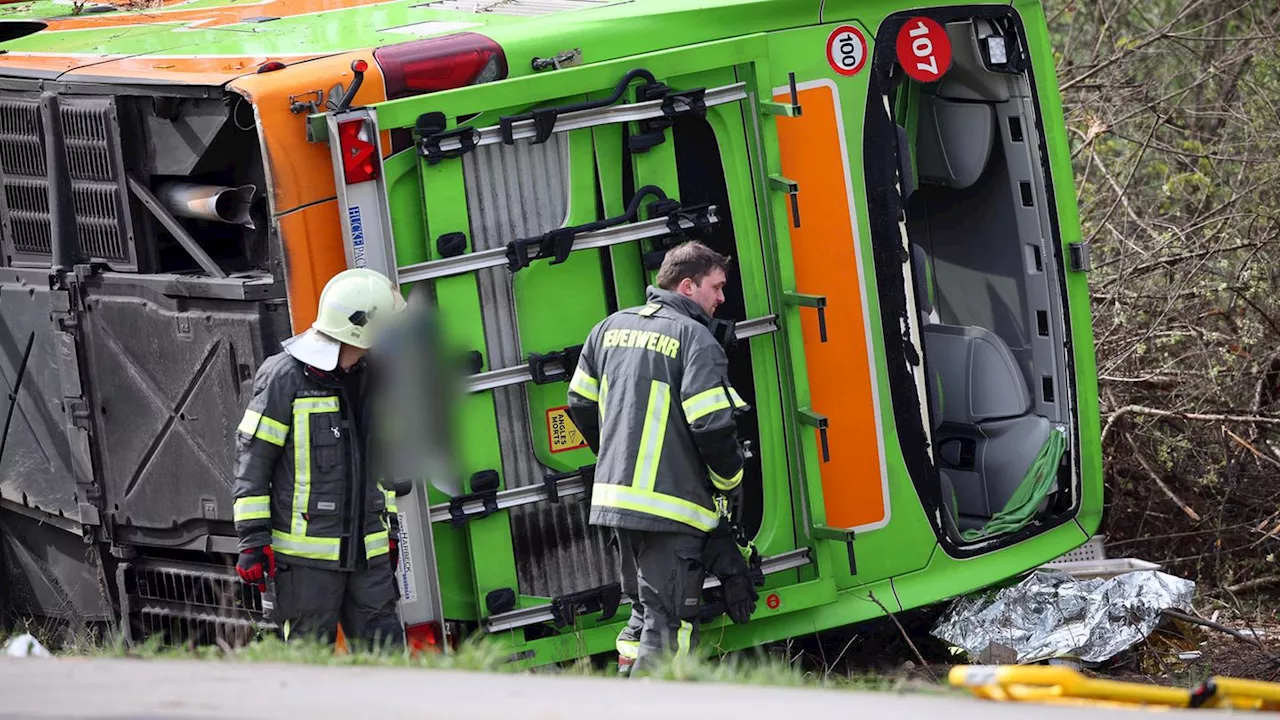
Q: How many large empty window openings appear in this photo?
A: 1